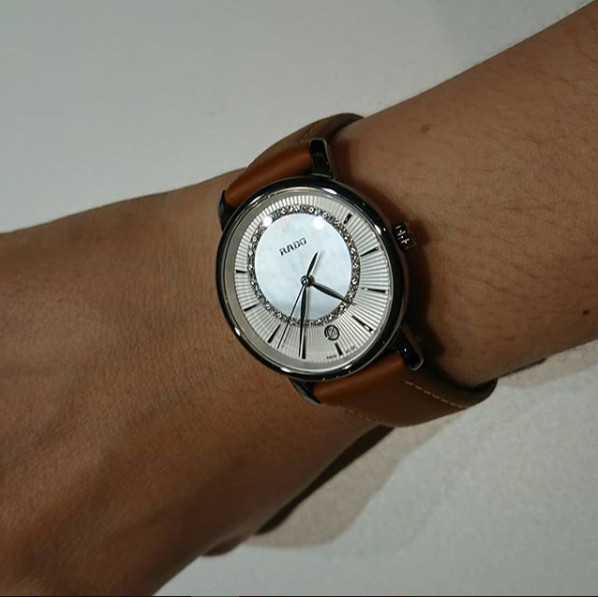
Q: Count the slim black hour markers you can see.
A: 9